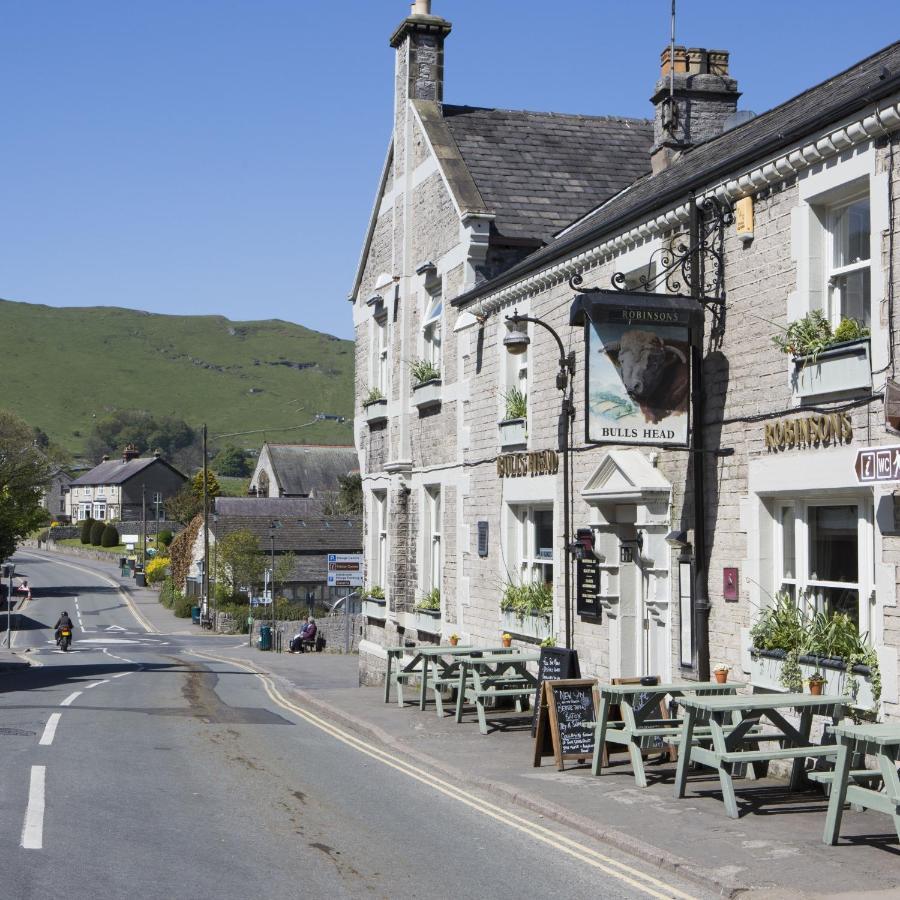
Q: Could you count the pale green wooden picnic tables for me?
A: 6